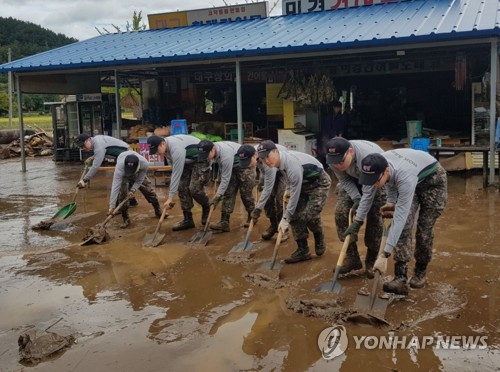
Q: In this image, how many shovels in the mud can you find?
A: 8